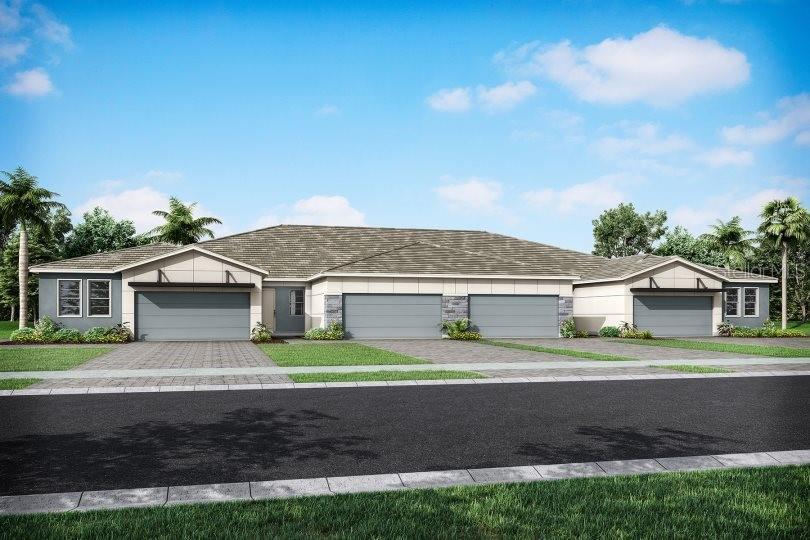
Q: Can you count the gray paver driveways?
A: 4